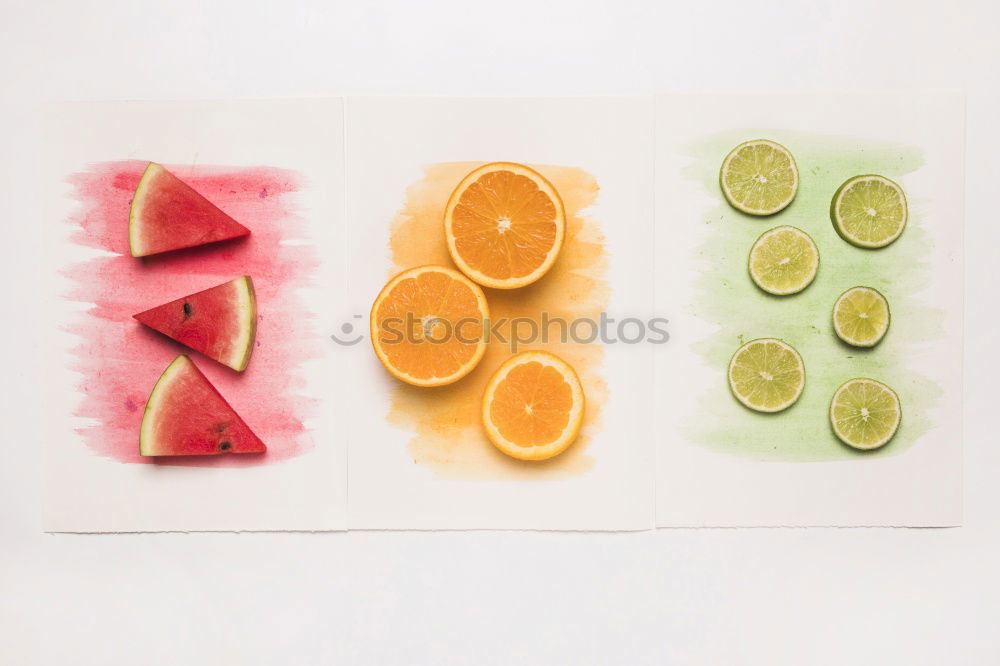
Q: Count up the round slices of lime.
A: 6